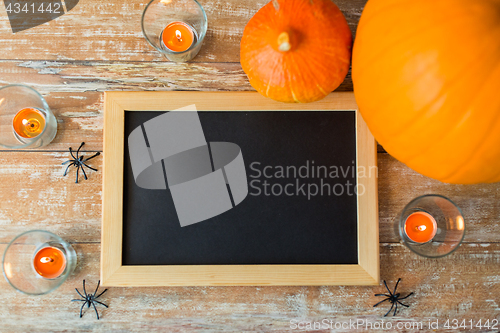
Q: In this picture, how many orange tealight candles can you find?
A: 4